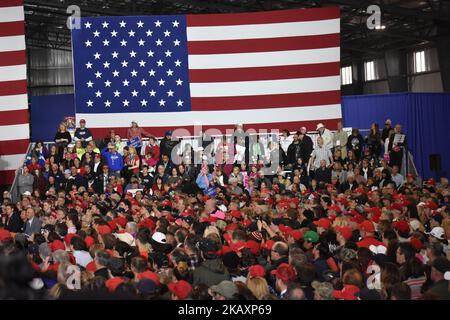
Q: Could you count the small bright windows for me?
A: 3